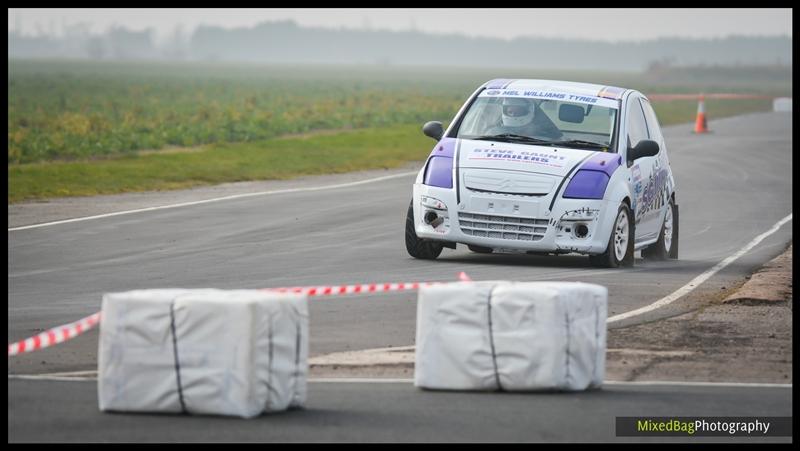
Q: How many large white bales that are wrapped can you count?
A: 2